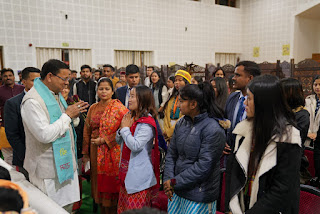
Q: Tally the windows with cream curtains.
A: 3